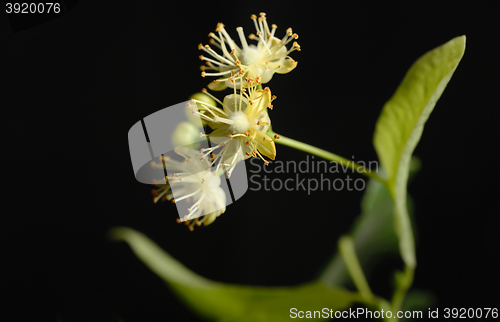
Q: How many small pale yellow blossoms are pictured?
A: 3